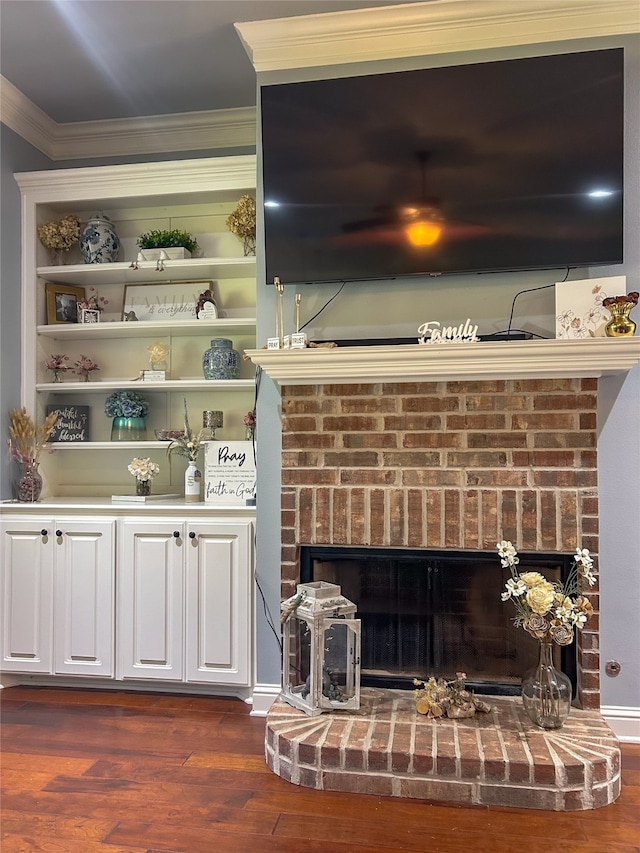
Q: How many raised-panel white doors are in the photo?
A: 4